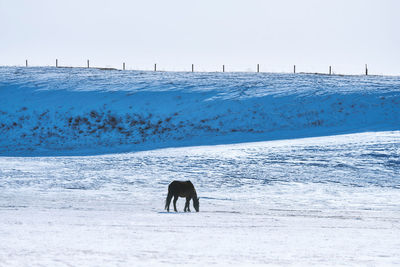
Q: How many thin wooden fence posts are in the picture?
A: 11